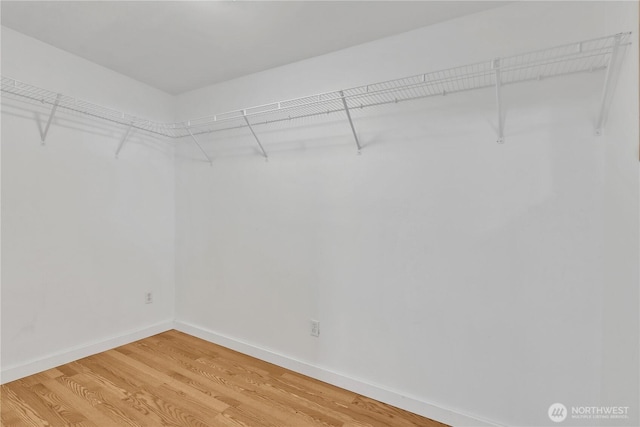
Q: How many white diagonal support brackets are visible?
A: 7